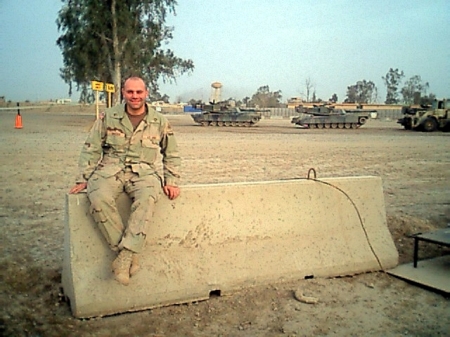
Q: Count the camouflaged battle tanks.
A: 2